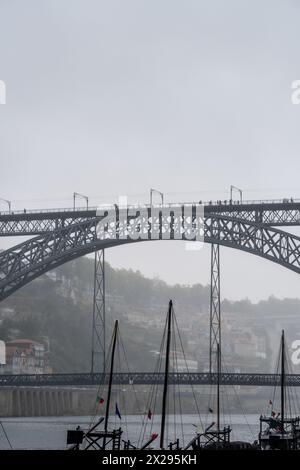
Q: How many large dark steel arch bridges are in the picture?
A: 1